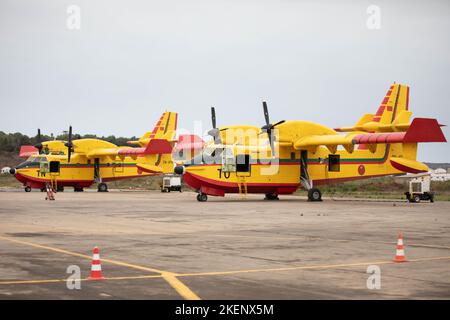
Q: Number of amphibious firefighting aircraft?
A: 2